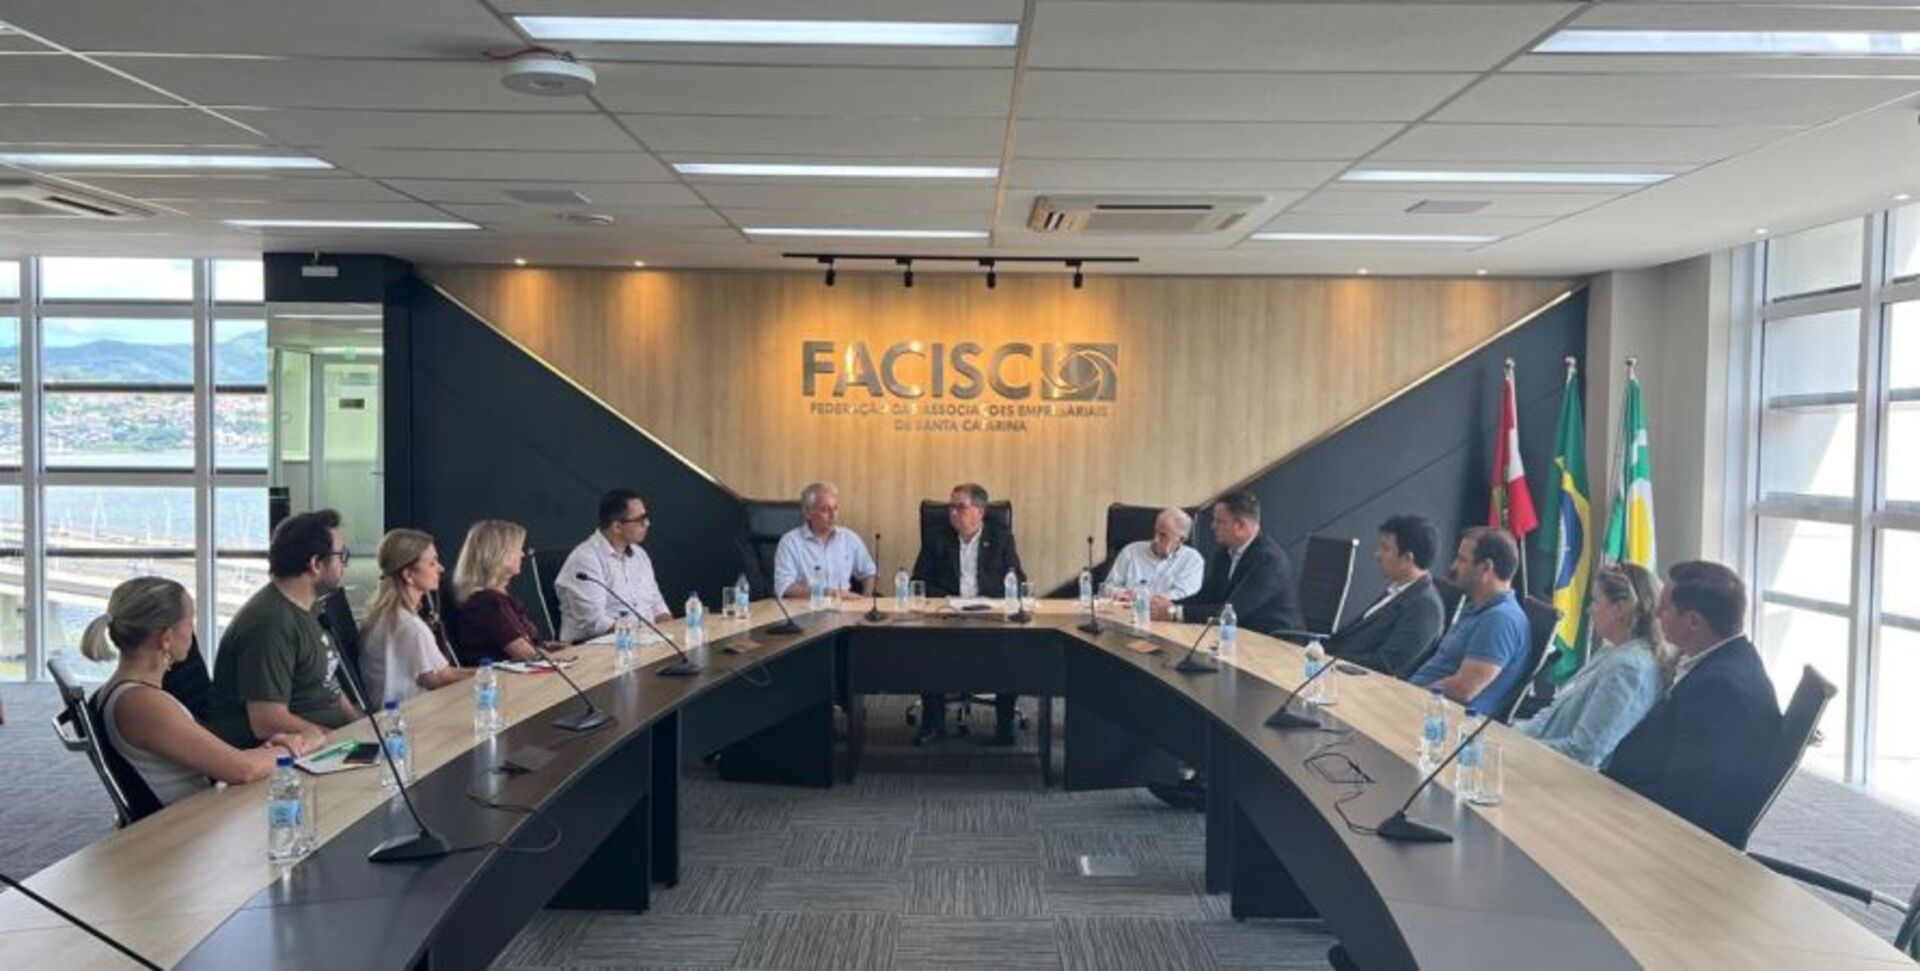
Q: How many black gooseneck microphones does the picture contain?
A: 11